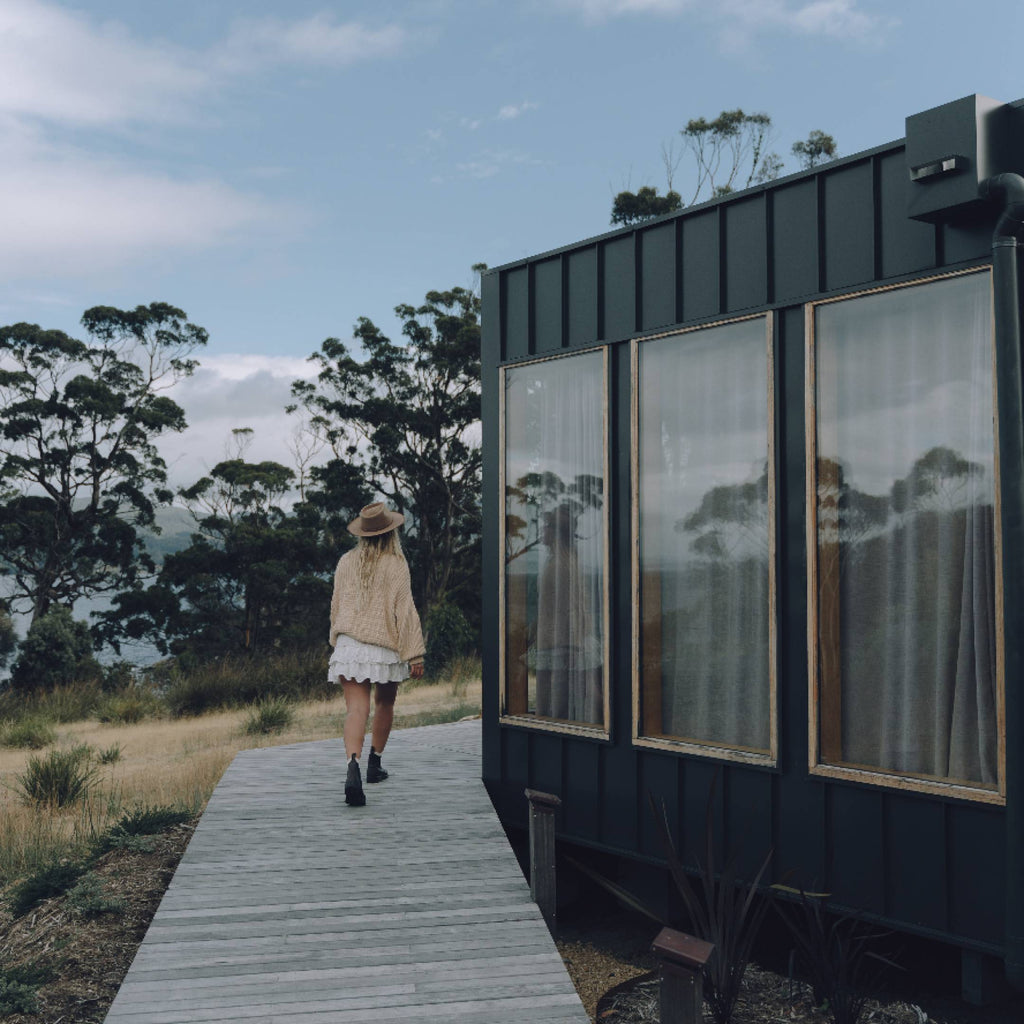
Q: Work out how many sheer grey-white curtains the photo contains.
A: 3